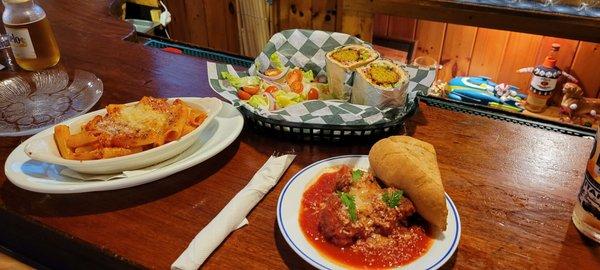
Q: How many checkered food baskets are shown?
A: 1